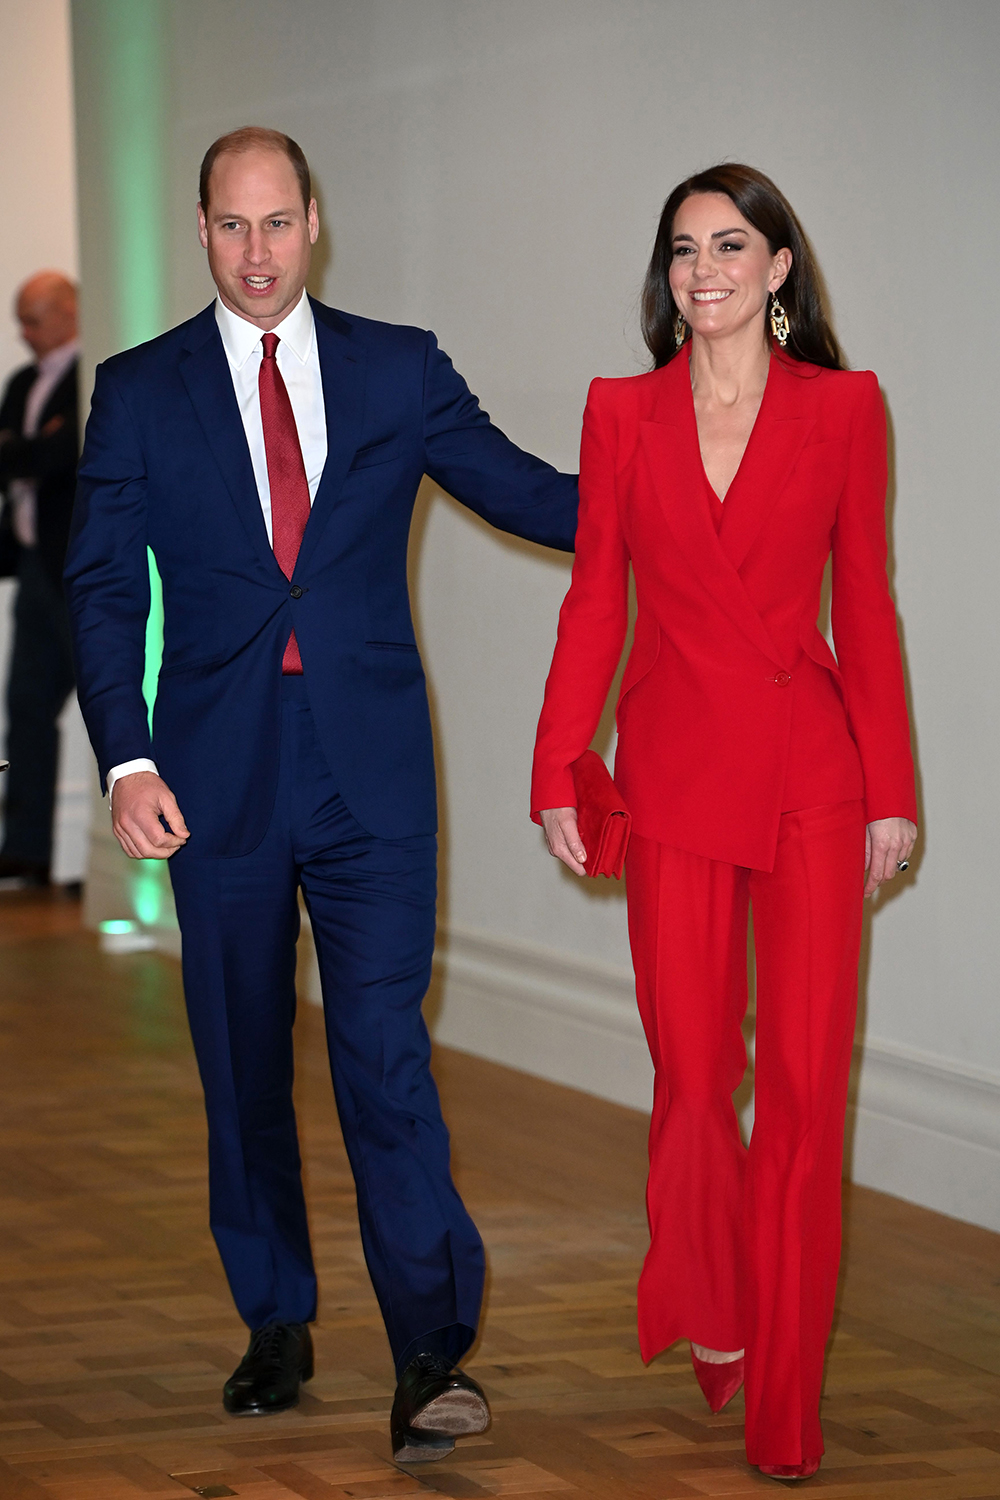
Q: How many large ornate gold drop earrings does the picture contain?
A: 2